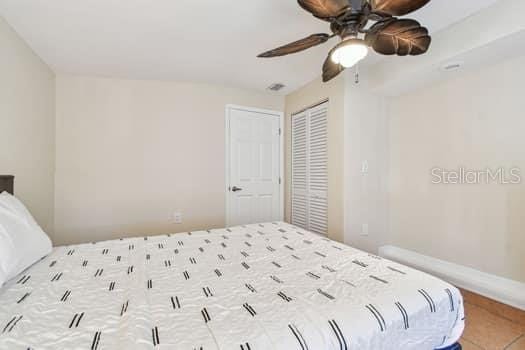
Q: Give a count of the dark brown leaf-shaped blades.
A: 5